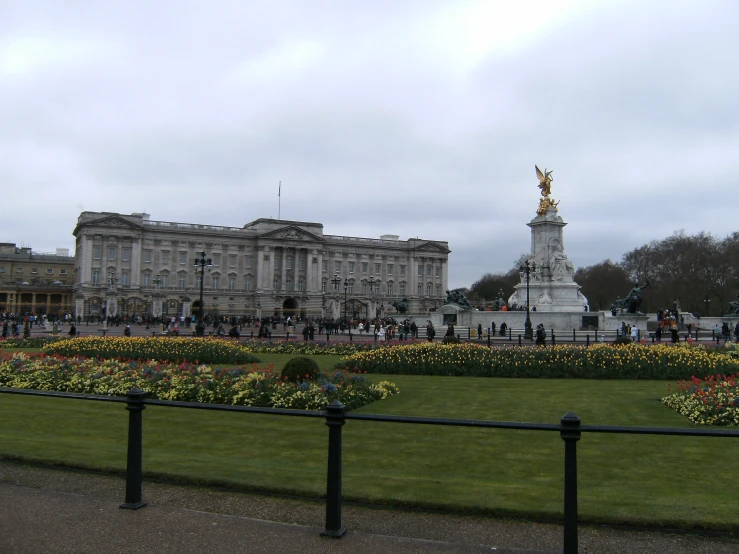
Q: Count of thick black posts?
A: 3